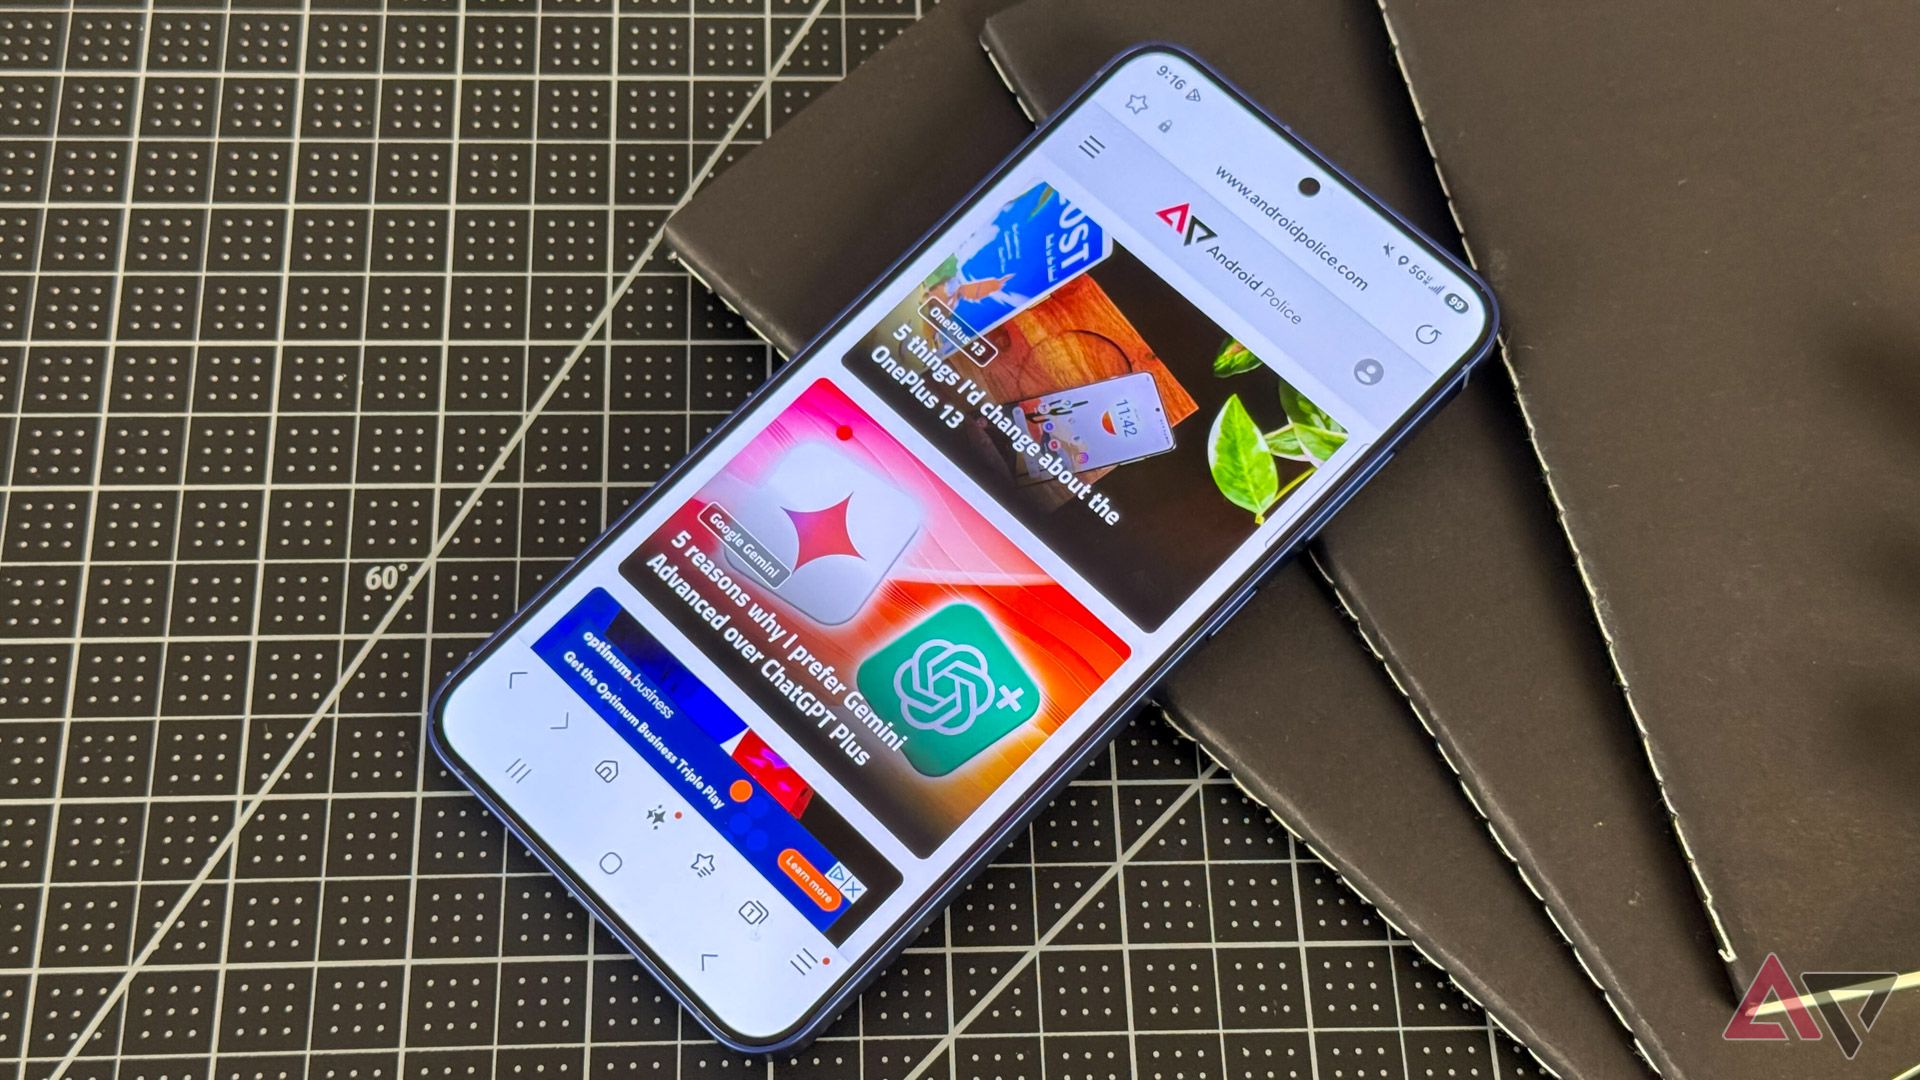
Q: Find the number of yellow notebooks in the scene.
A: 0